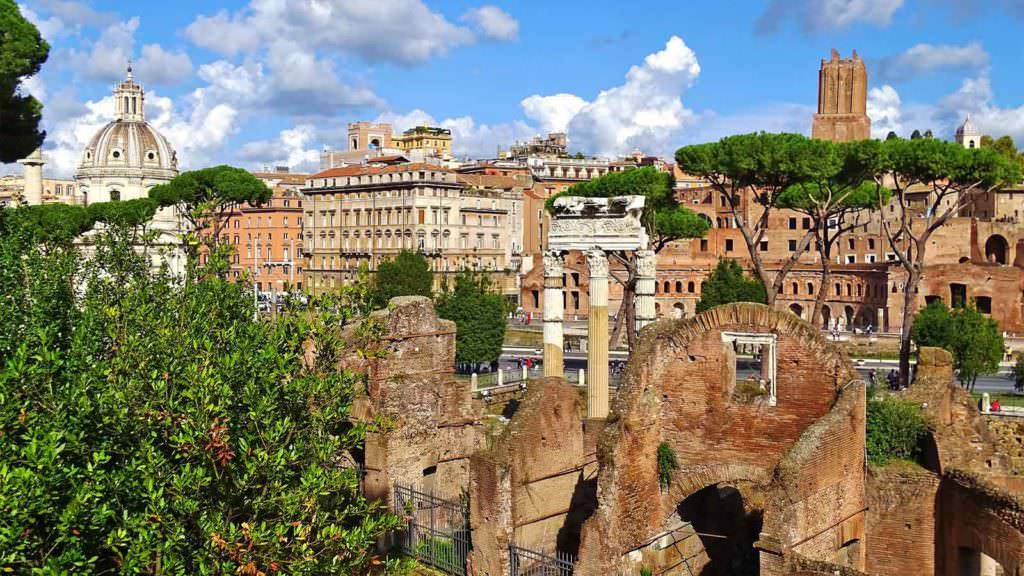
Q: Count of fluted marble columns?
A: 3